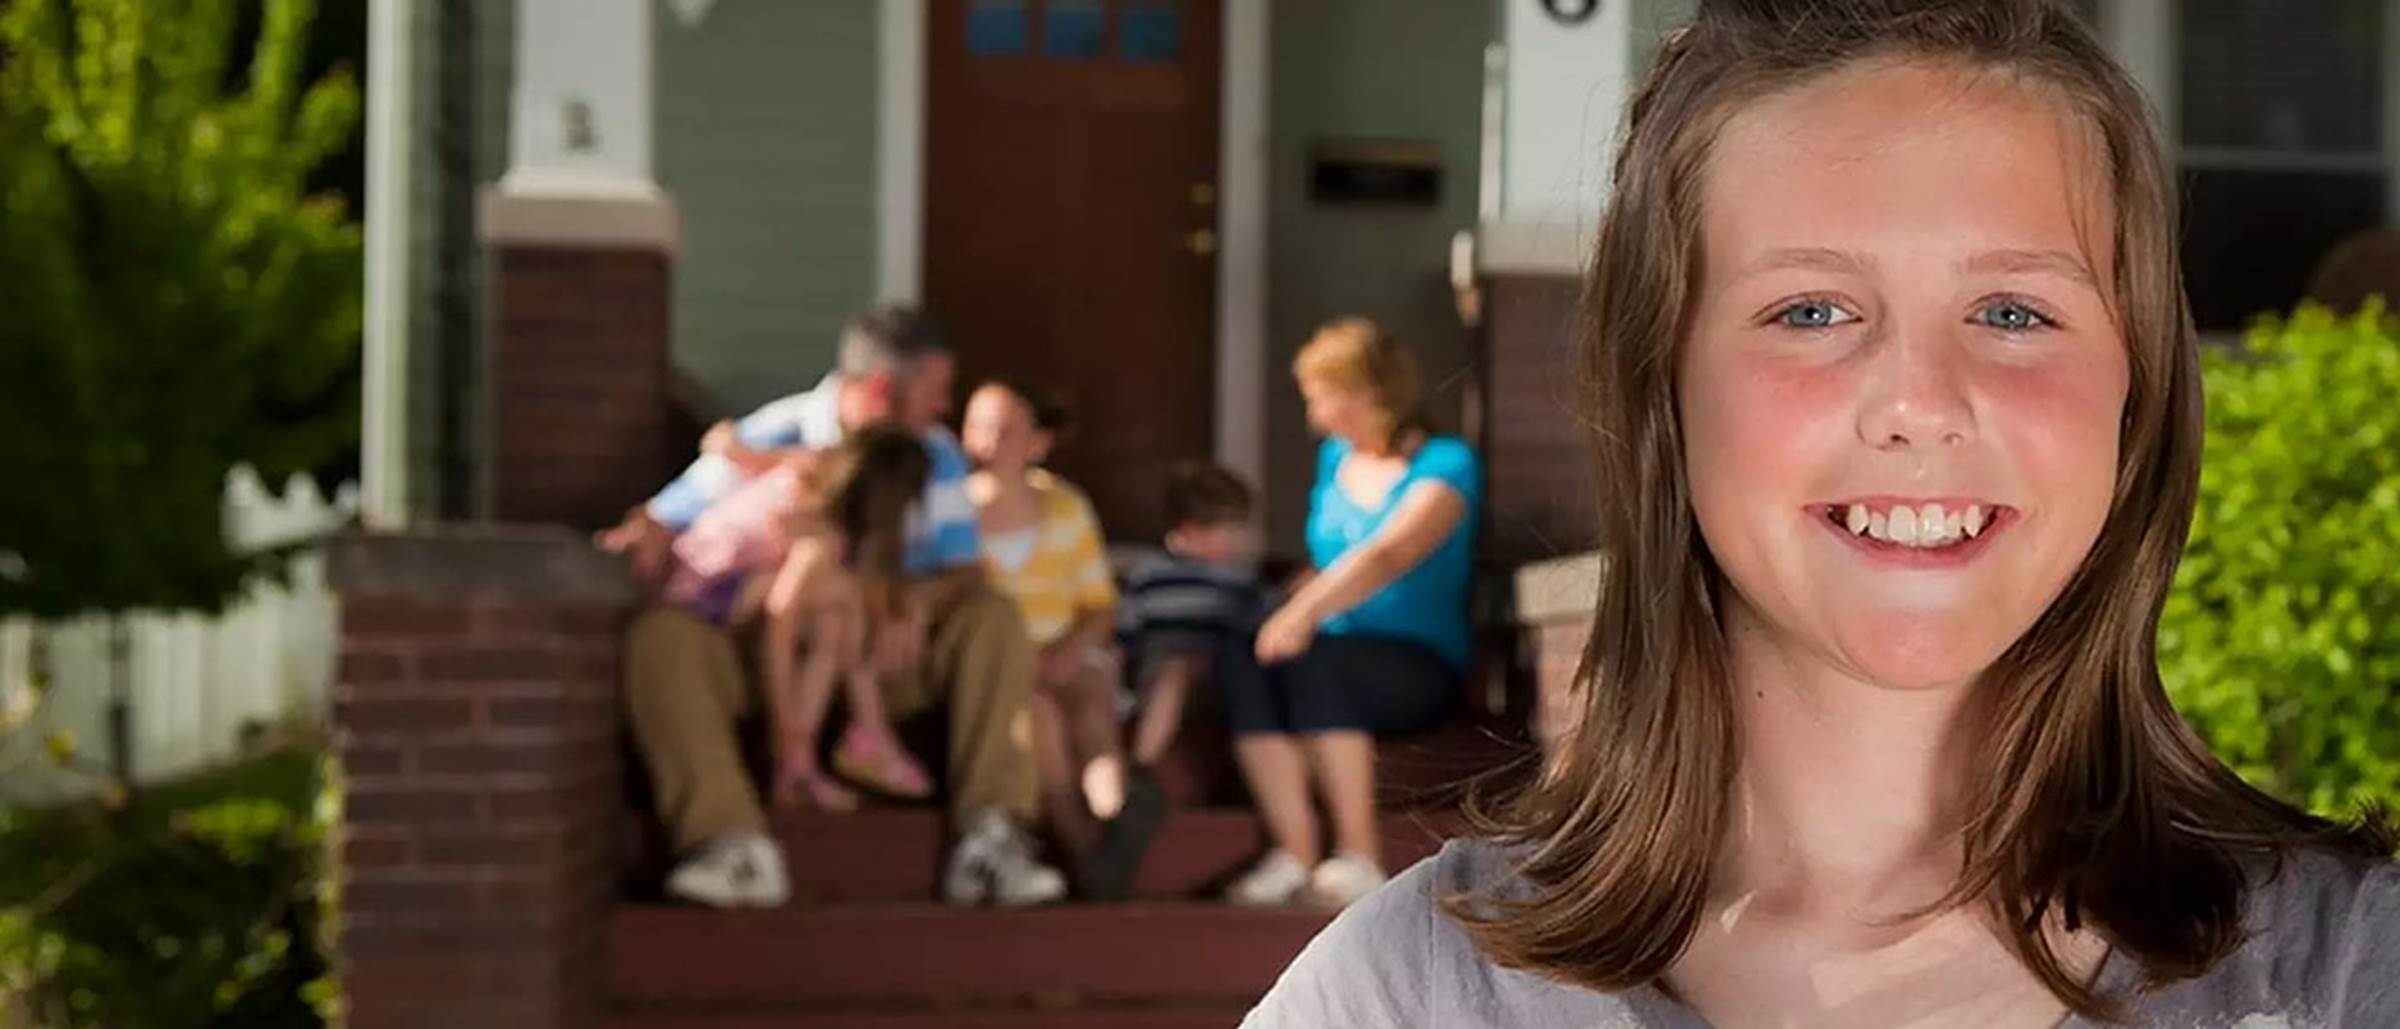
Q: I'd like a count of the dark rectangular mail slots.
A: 1